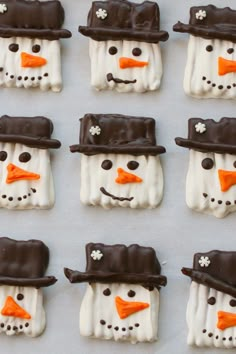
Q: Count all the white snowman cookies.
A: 9